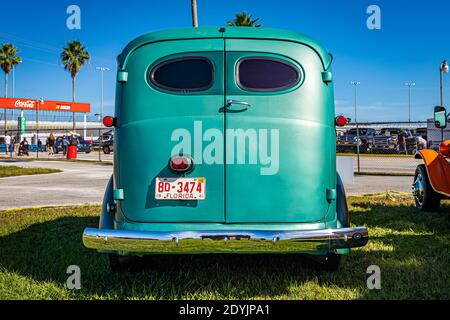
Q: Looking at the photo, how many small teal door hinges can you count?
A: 4